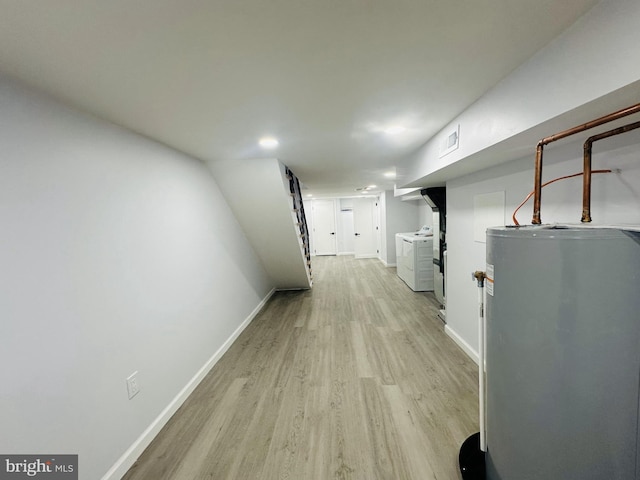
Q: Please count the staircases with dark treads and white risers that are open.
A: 1